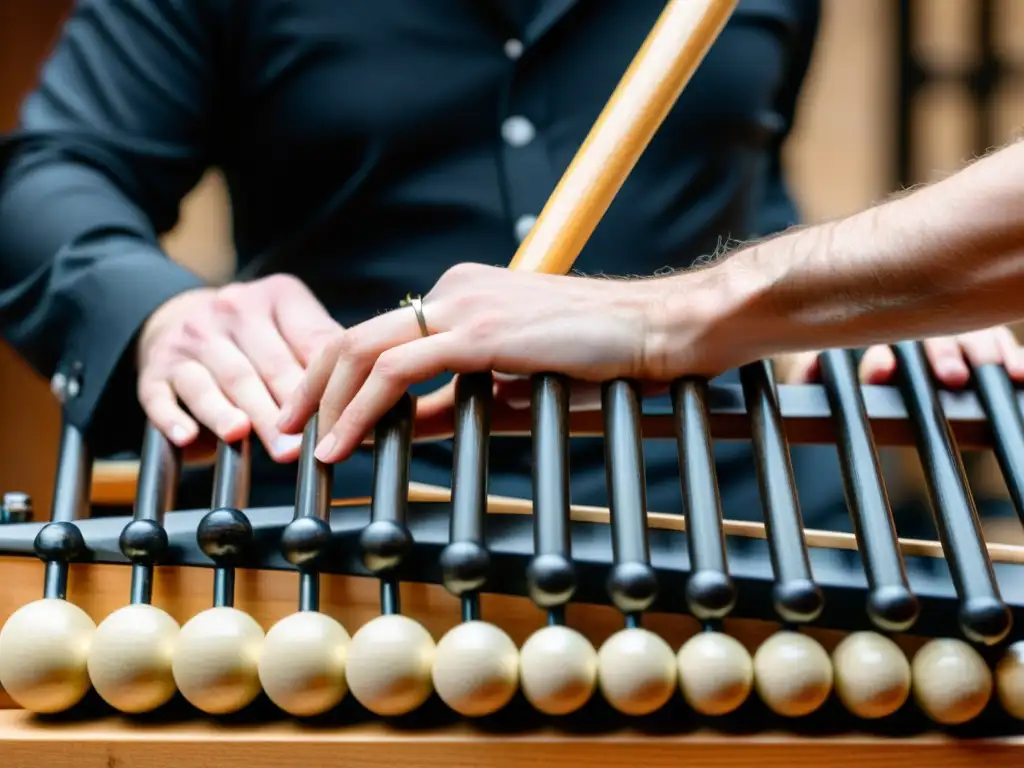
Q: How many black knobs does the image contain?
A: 12